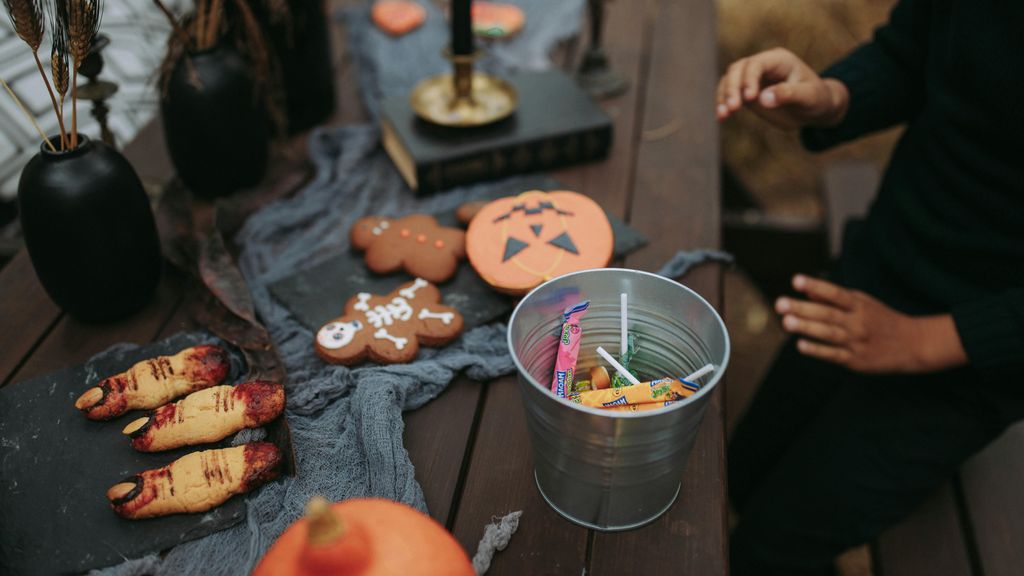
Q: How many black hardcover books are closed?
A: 1